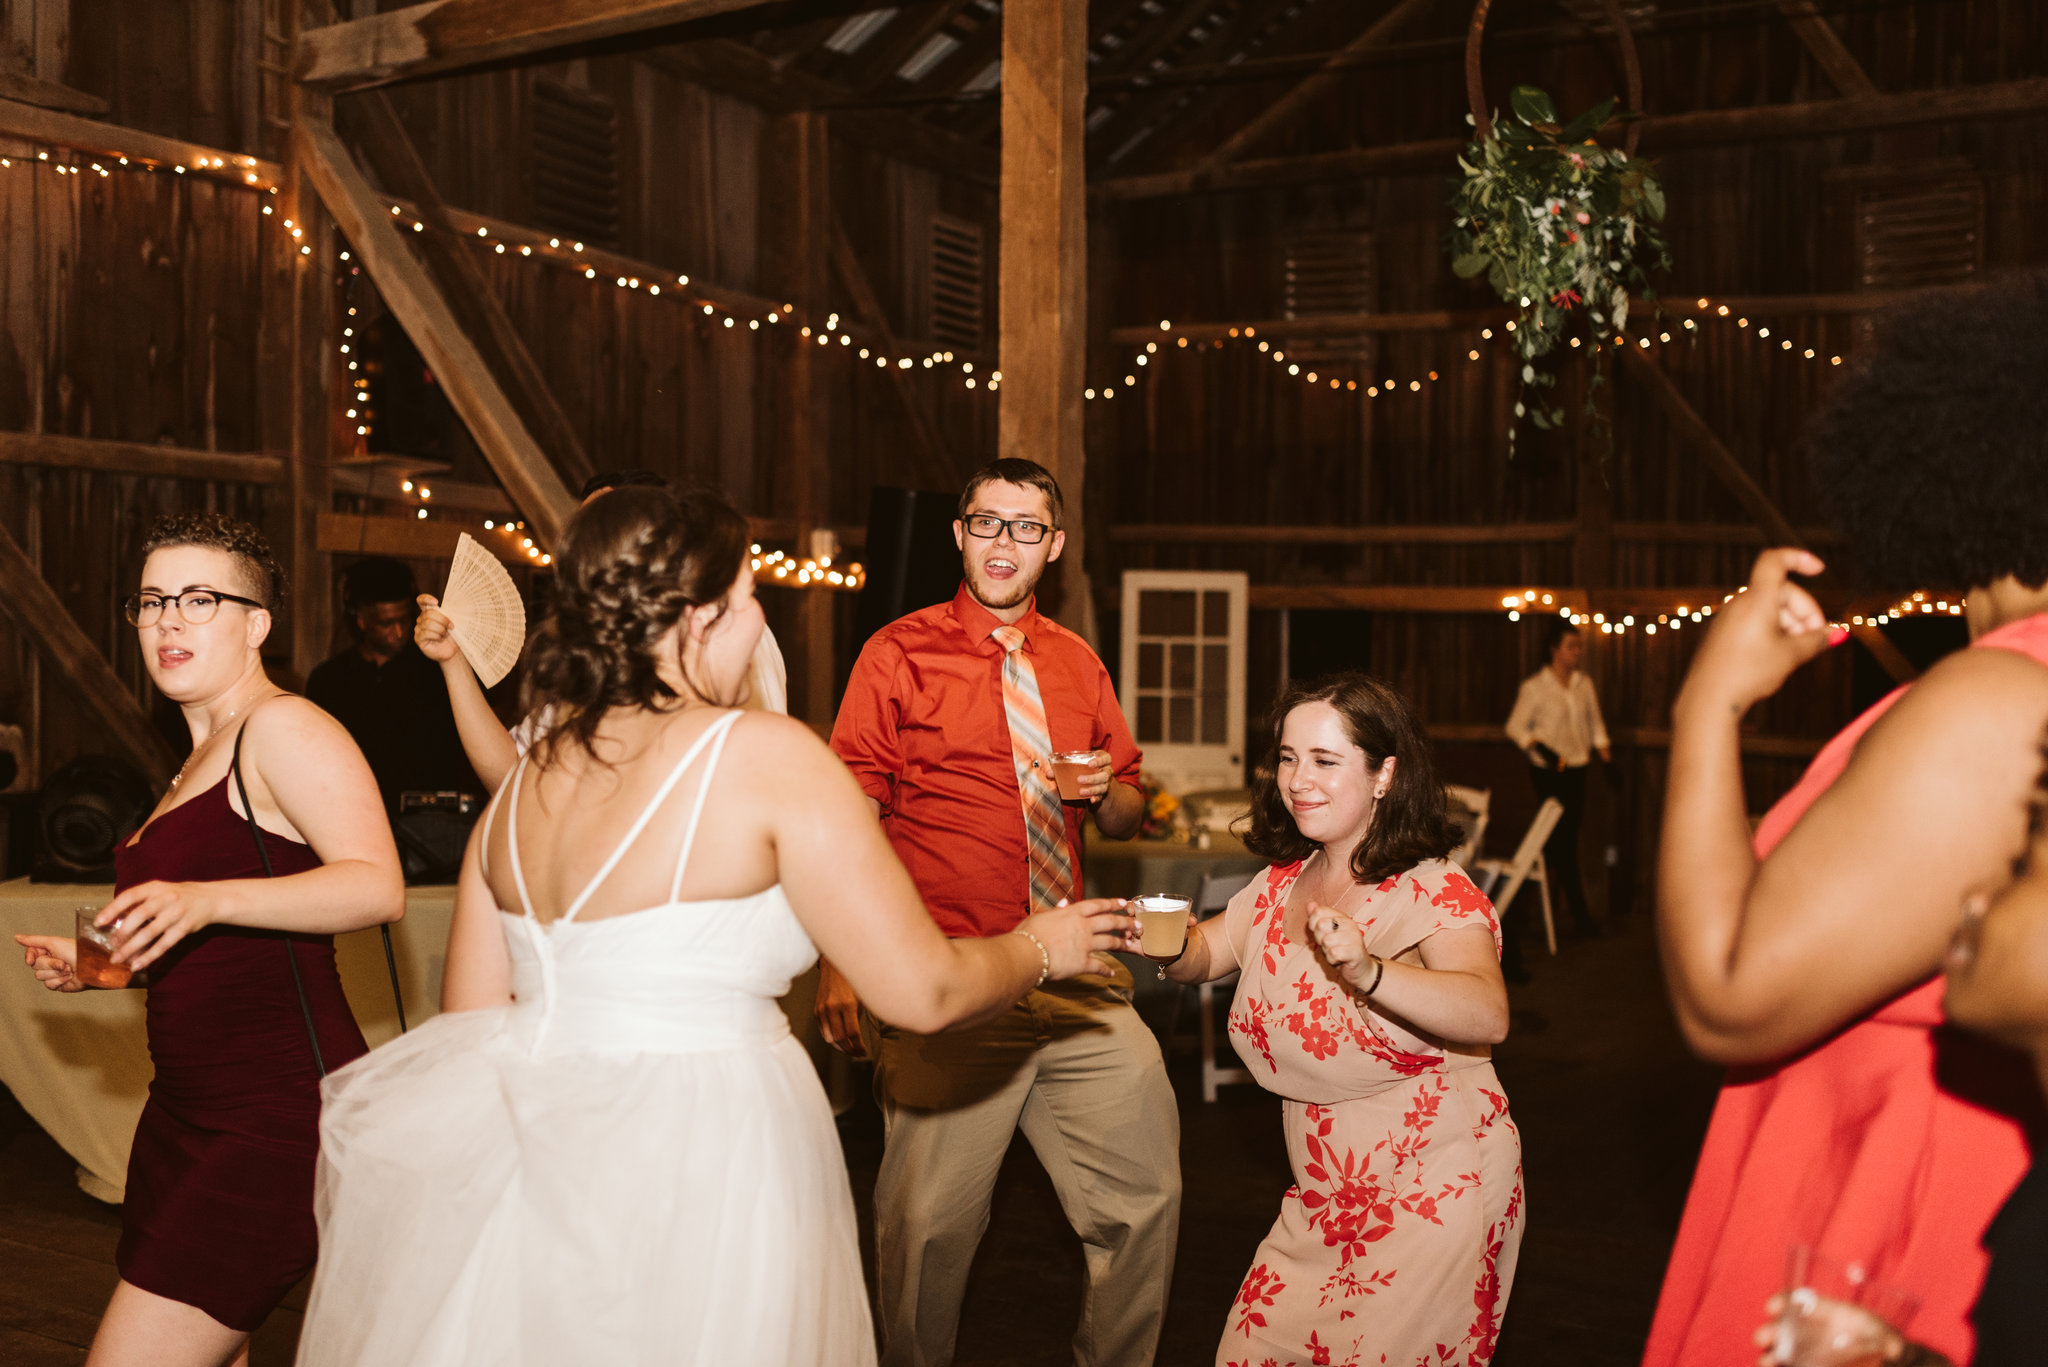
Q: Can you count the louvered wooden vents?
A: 4